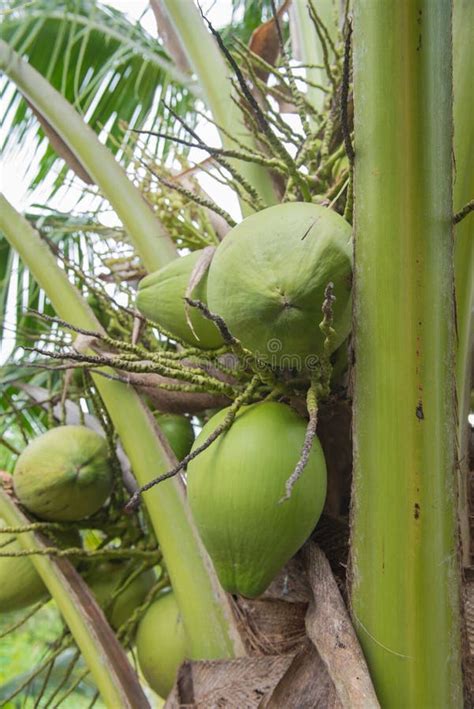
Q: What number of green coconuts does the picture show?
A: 8